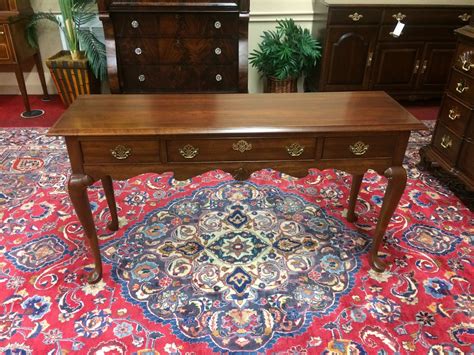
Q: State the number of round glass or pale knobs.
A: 6